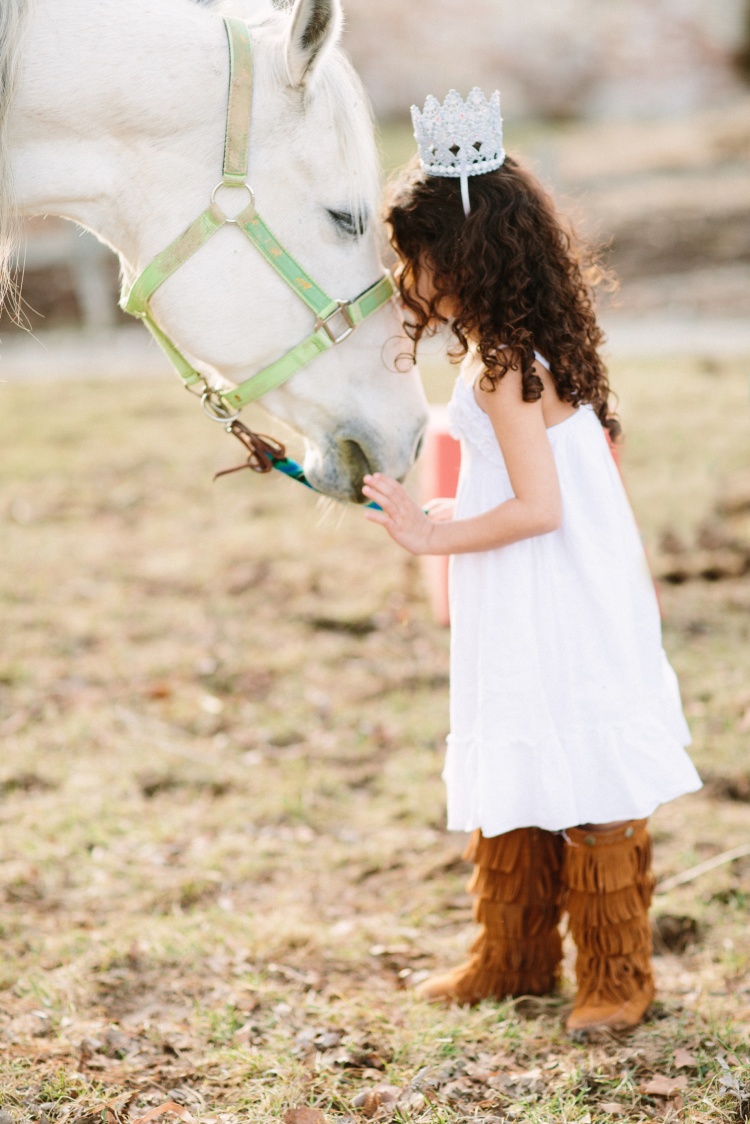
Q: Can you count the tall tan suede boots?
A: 2